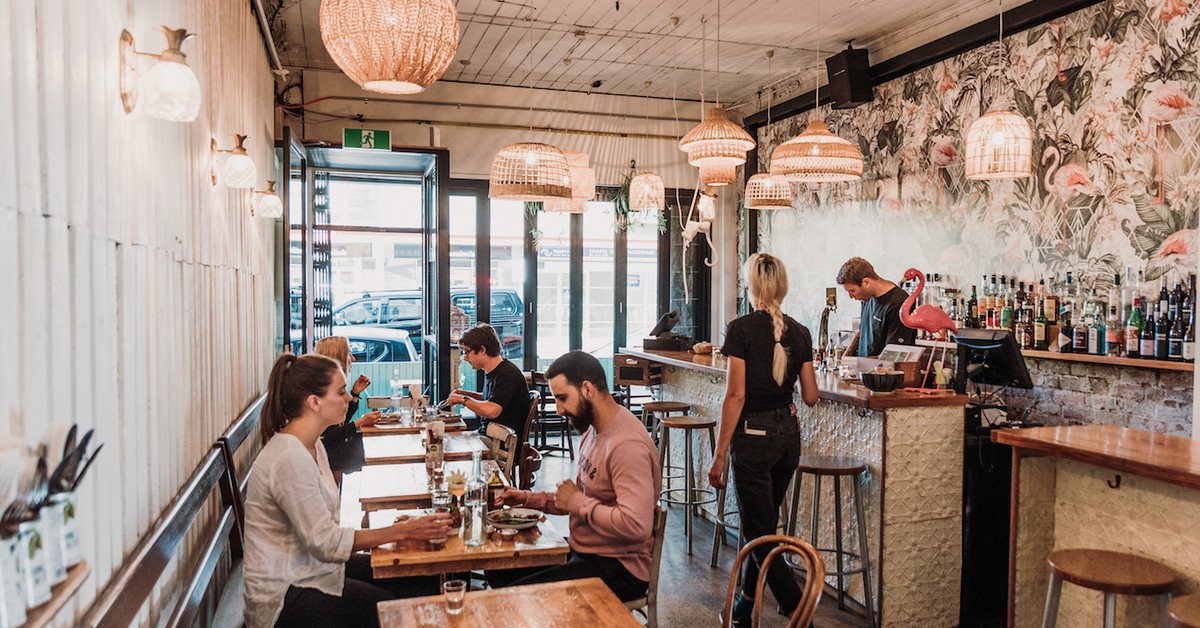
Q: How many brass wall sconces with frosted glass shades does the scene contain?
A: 3